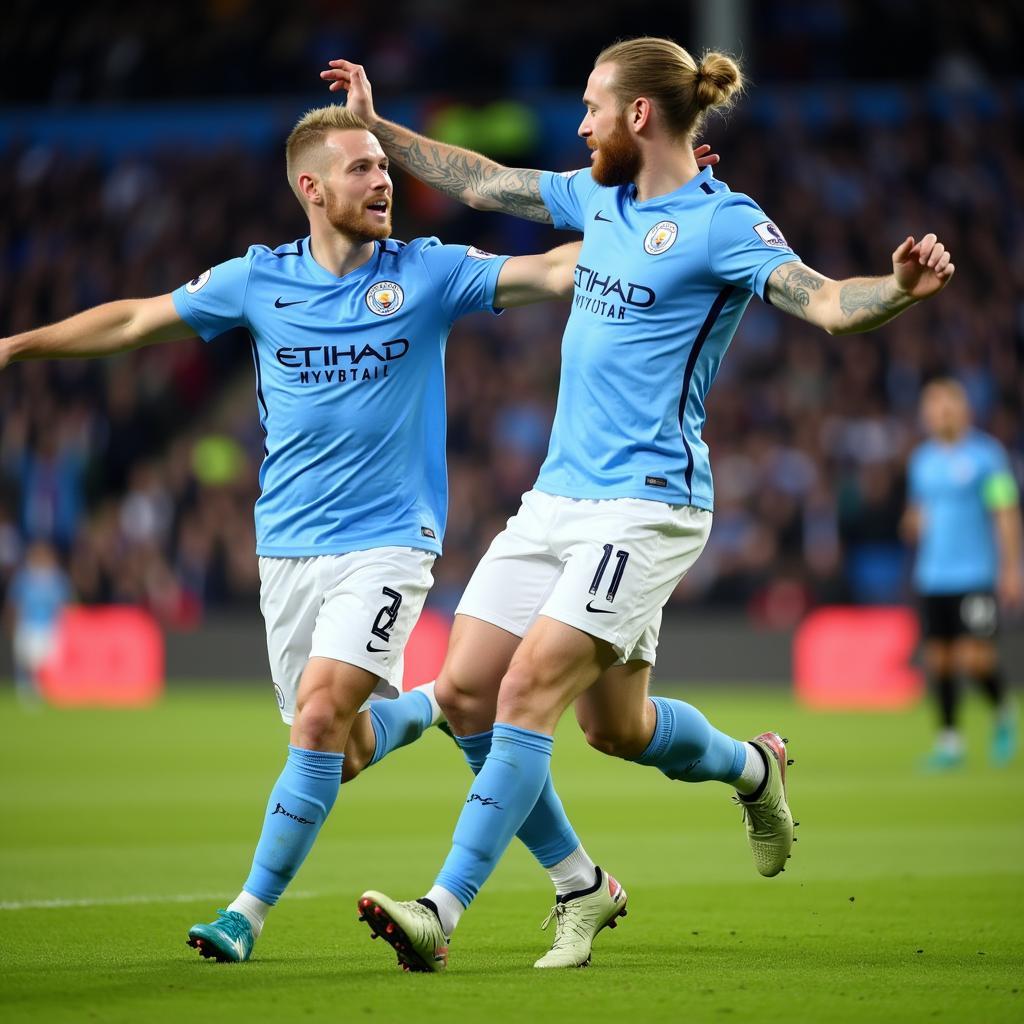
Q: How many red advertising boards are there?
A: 3